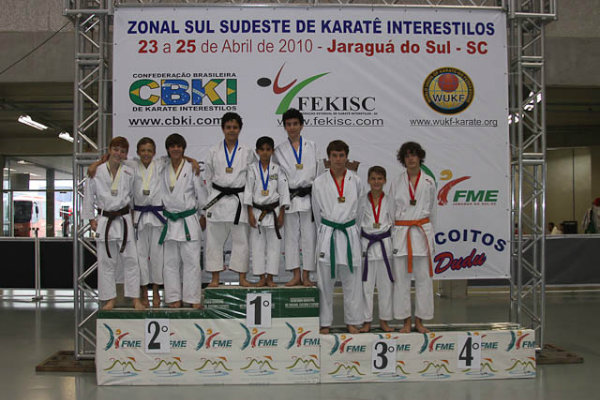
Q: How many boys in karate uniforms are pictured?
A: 9